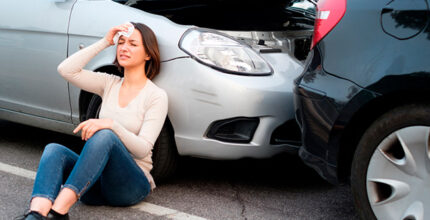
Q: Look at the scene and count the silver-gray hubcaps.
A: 1